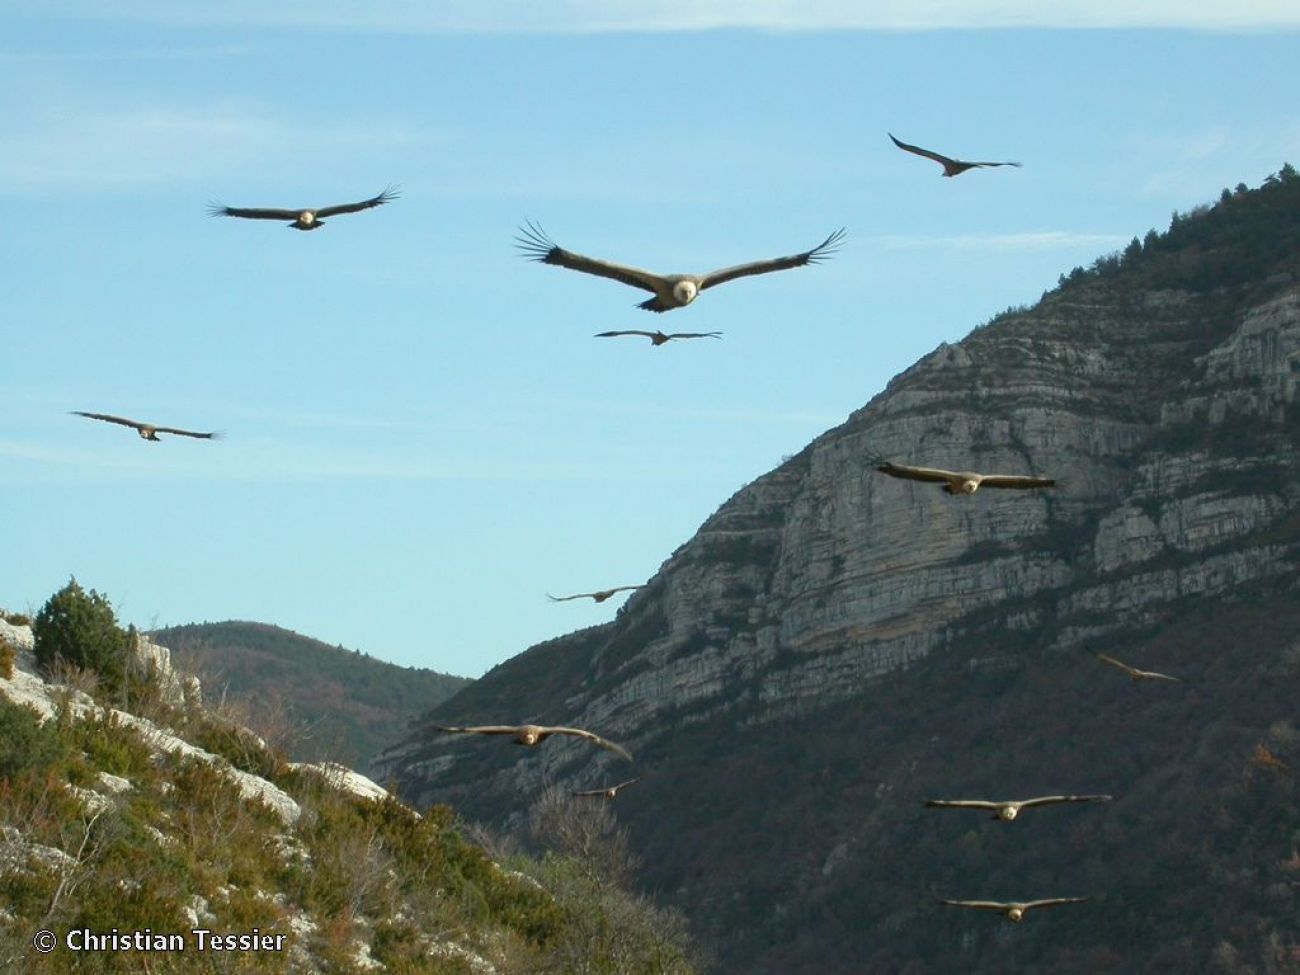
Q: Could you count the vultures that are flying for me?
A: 12